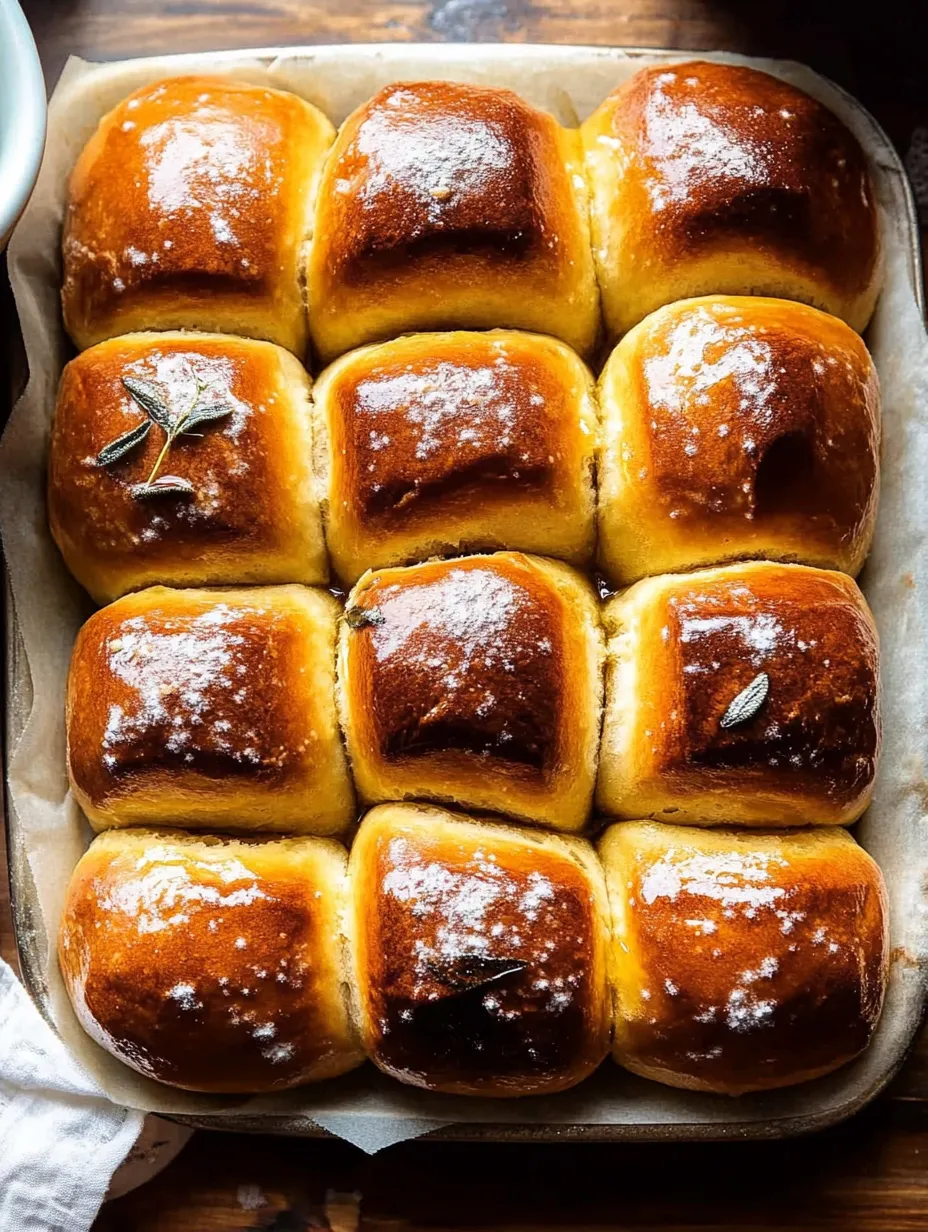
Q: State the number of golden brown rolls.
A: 12